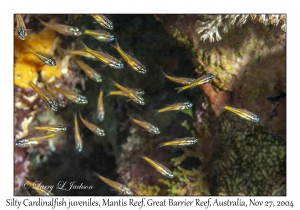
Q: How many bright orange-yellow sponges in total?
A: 1